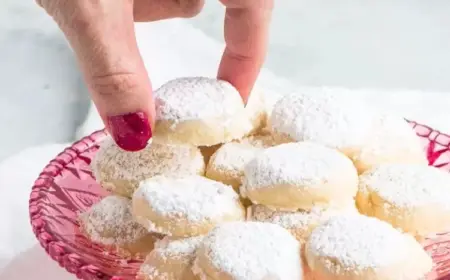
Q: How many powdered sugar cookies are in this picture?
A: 14